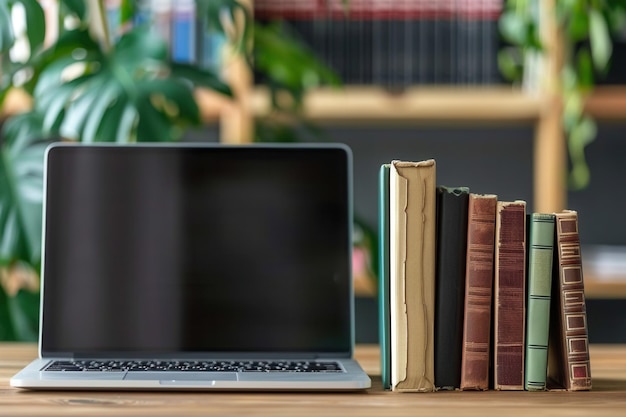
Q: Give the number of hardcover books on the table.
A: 7